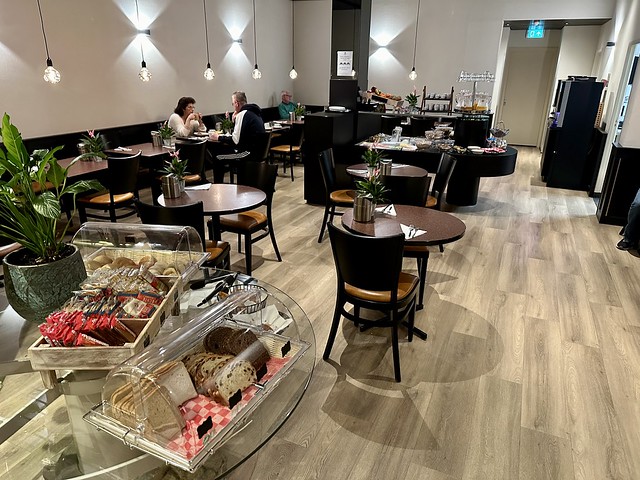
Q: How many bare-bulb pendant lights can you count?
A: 6